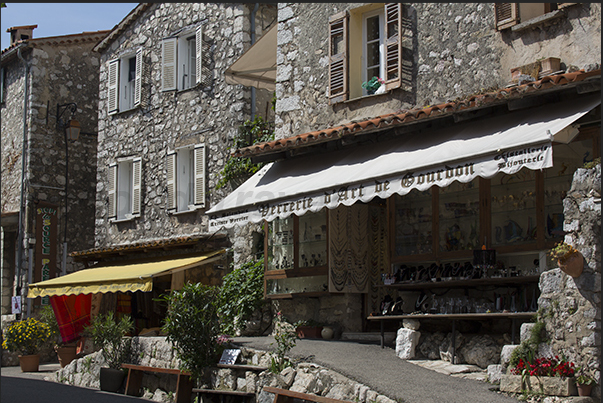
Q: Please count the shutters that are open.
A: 12